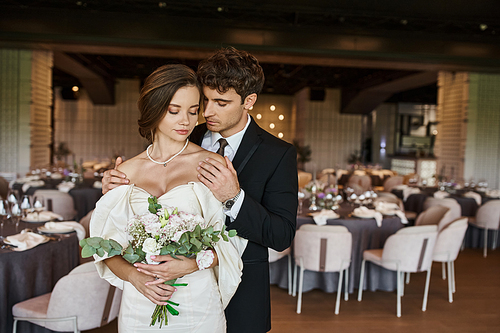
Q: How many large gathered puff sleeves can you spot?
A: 2